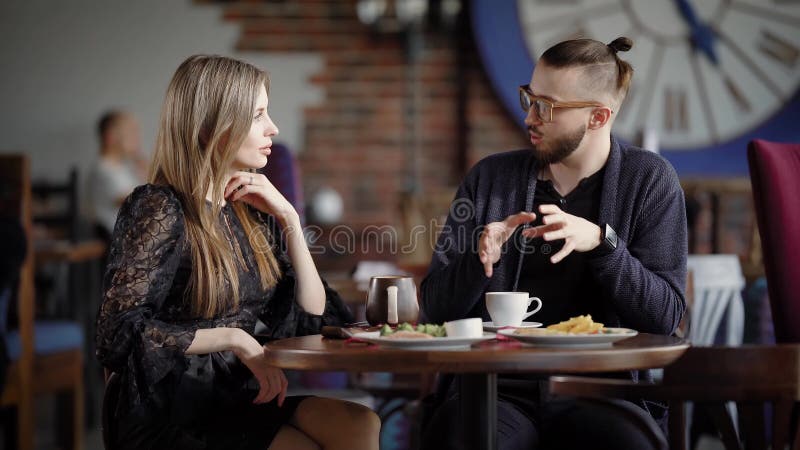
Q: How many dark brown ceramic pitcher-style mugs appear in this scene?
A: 1